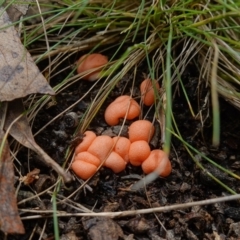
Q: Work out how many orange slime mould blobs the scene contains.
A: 12